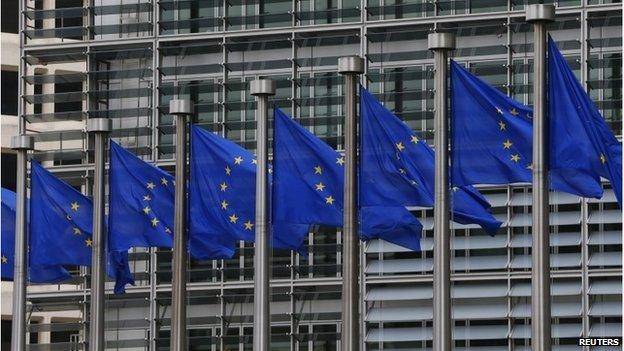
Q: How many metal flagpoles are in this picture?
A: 7